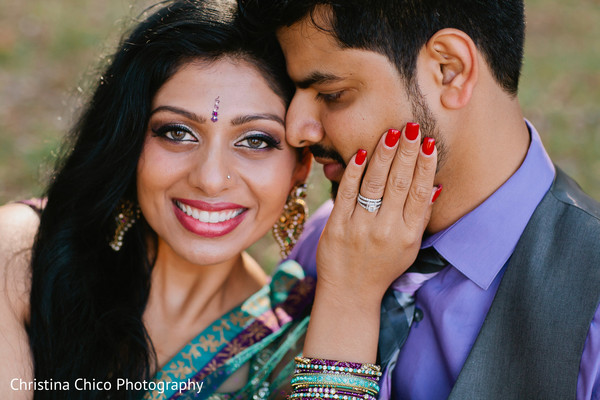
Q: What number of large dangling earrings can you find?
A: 2